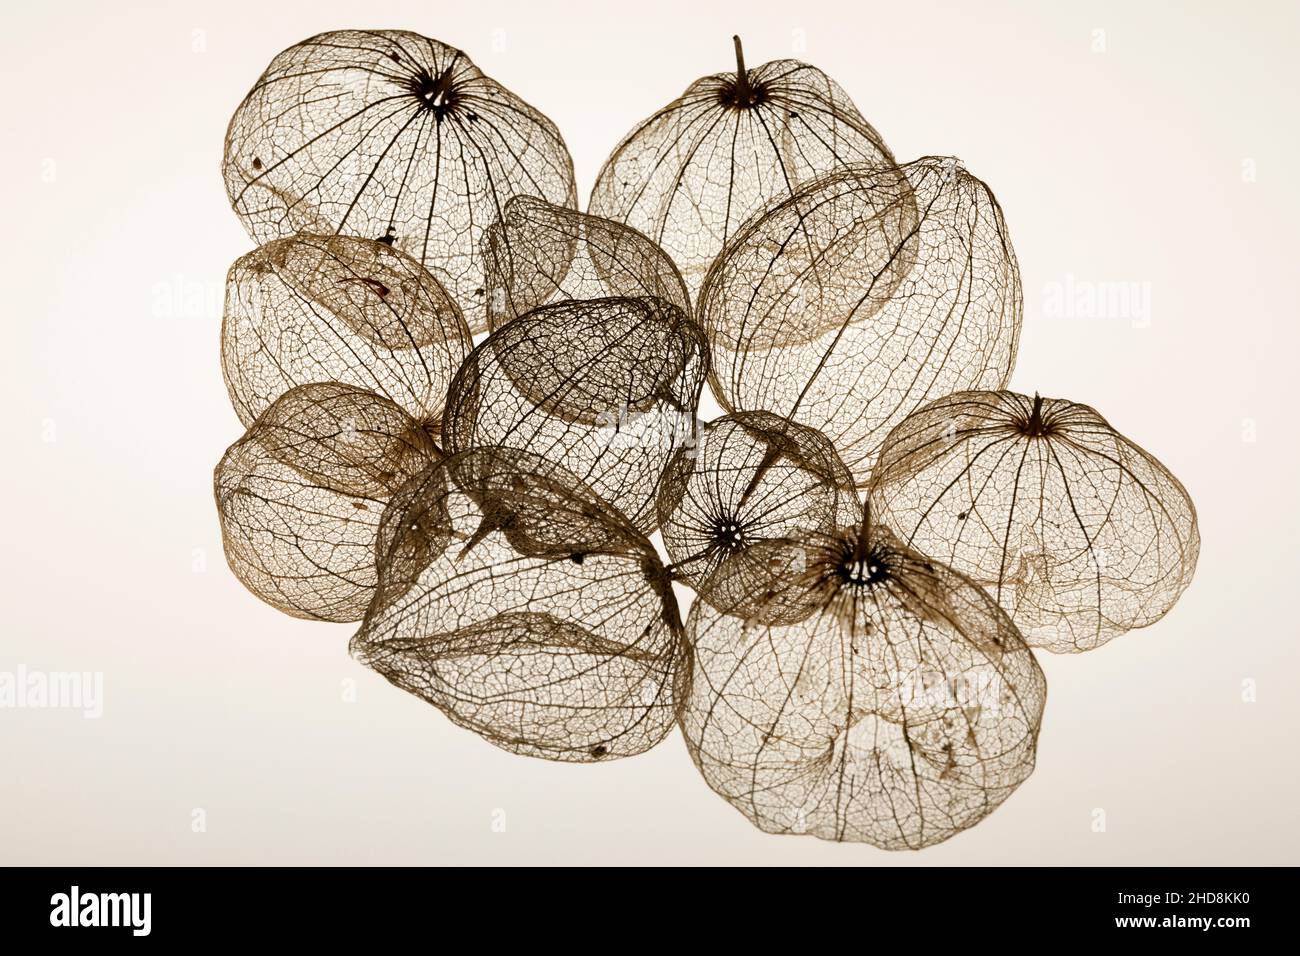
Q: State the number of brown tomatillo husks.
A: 11